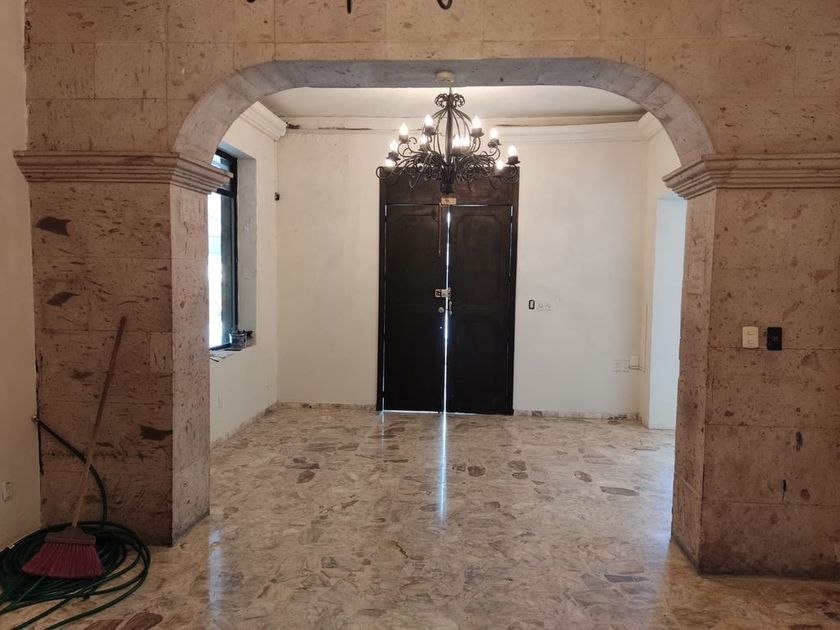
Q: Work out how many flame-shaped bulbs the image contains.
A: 11